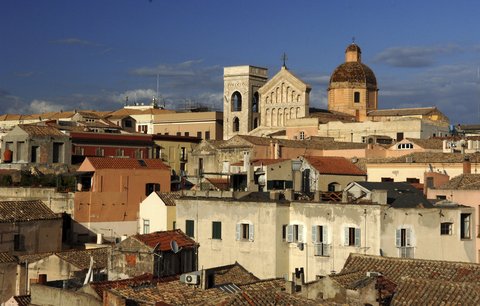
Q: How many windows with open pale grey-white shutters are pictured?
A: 5